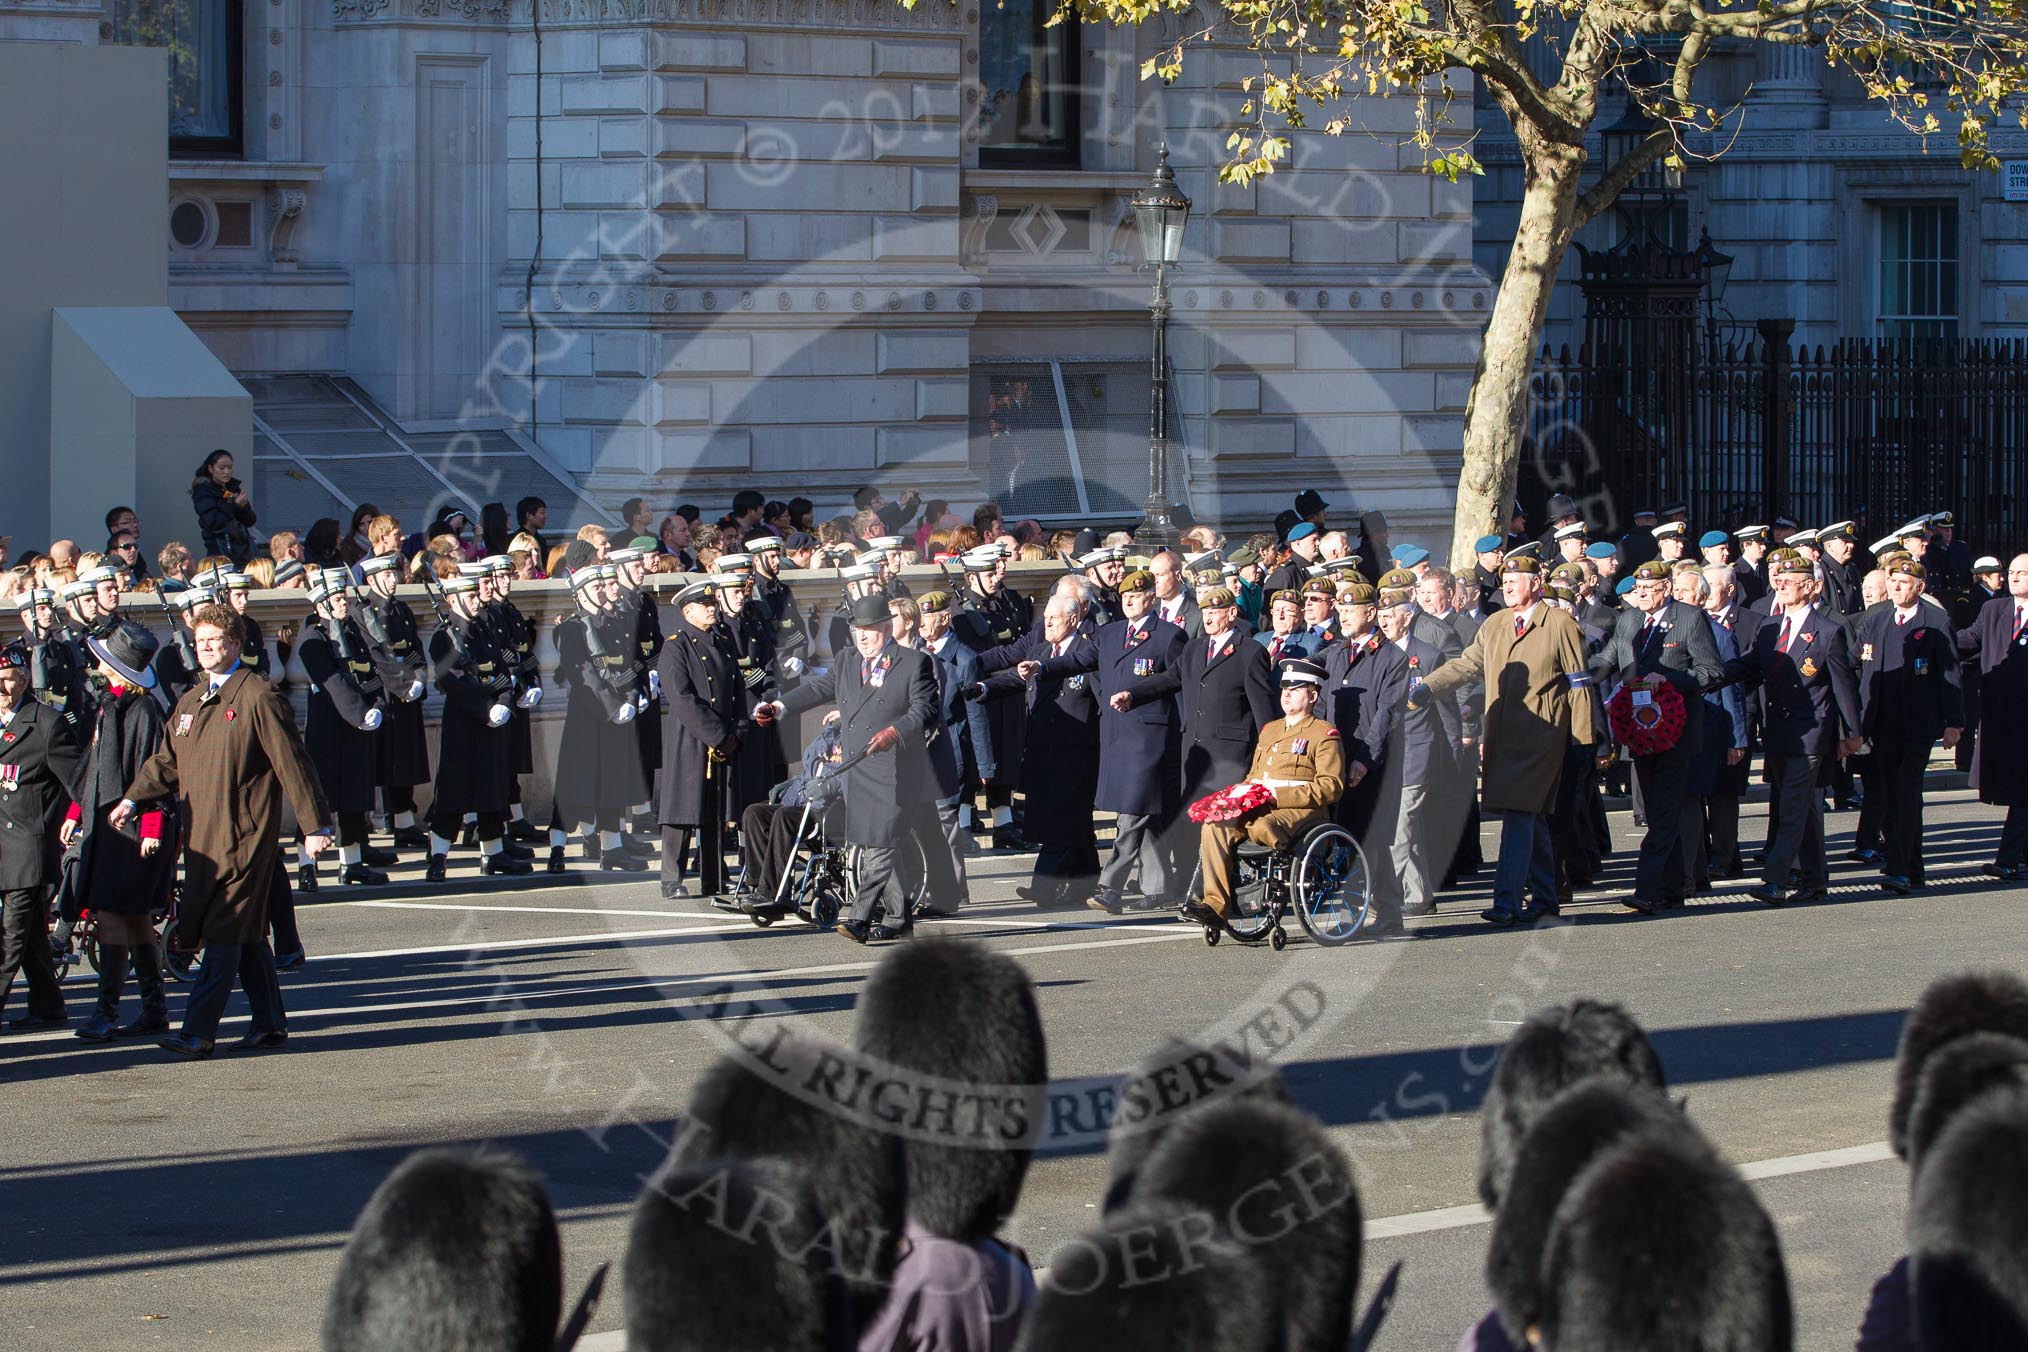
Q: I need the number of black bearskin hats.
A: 13